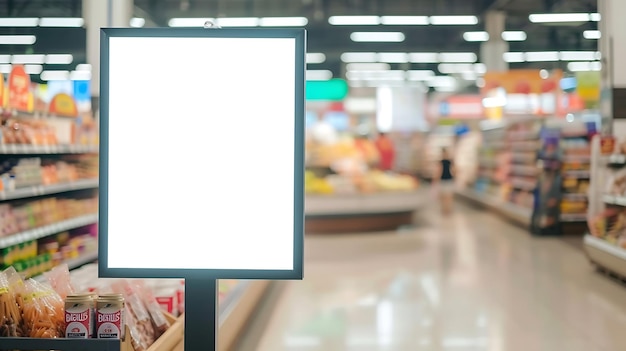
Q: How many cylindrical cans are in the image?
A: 2